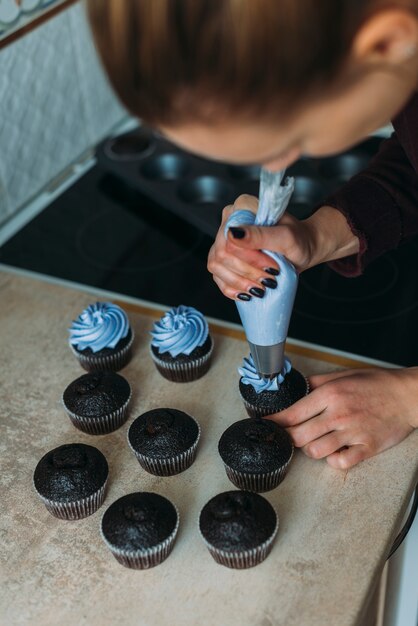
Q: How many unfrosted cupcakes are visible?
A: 6